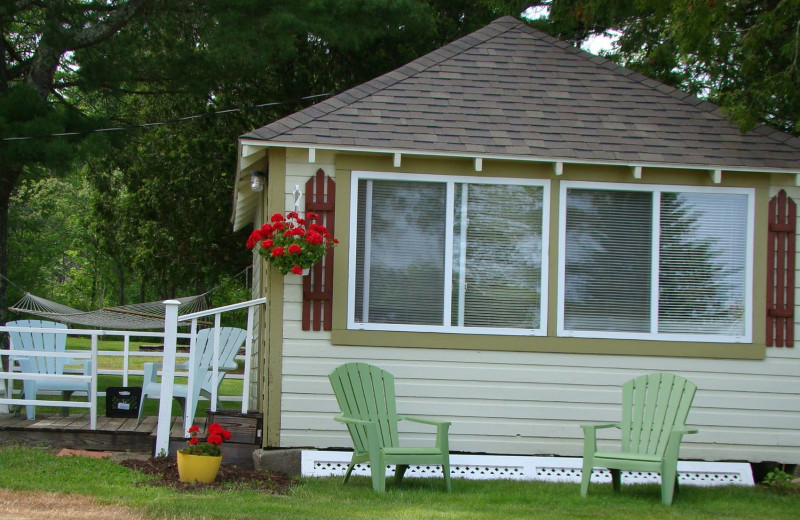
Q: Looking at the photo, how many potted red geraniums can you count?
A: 2